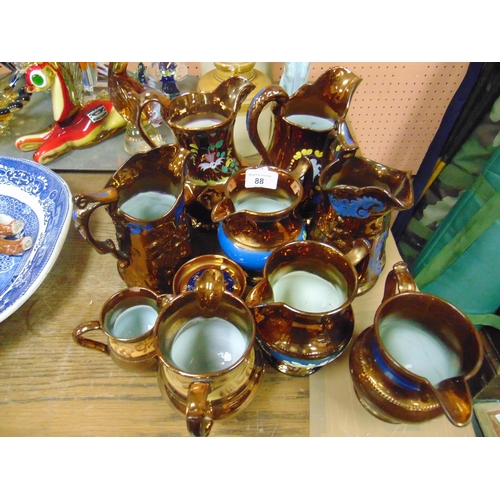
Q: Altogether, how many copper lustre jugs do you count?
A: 9